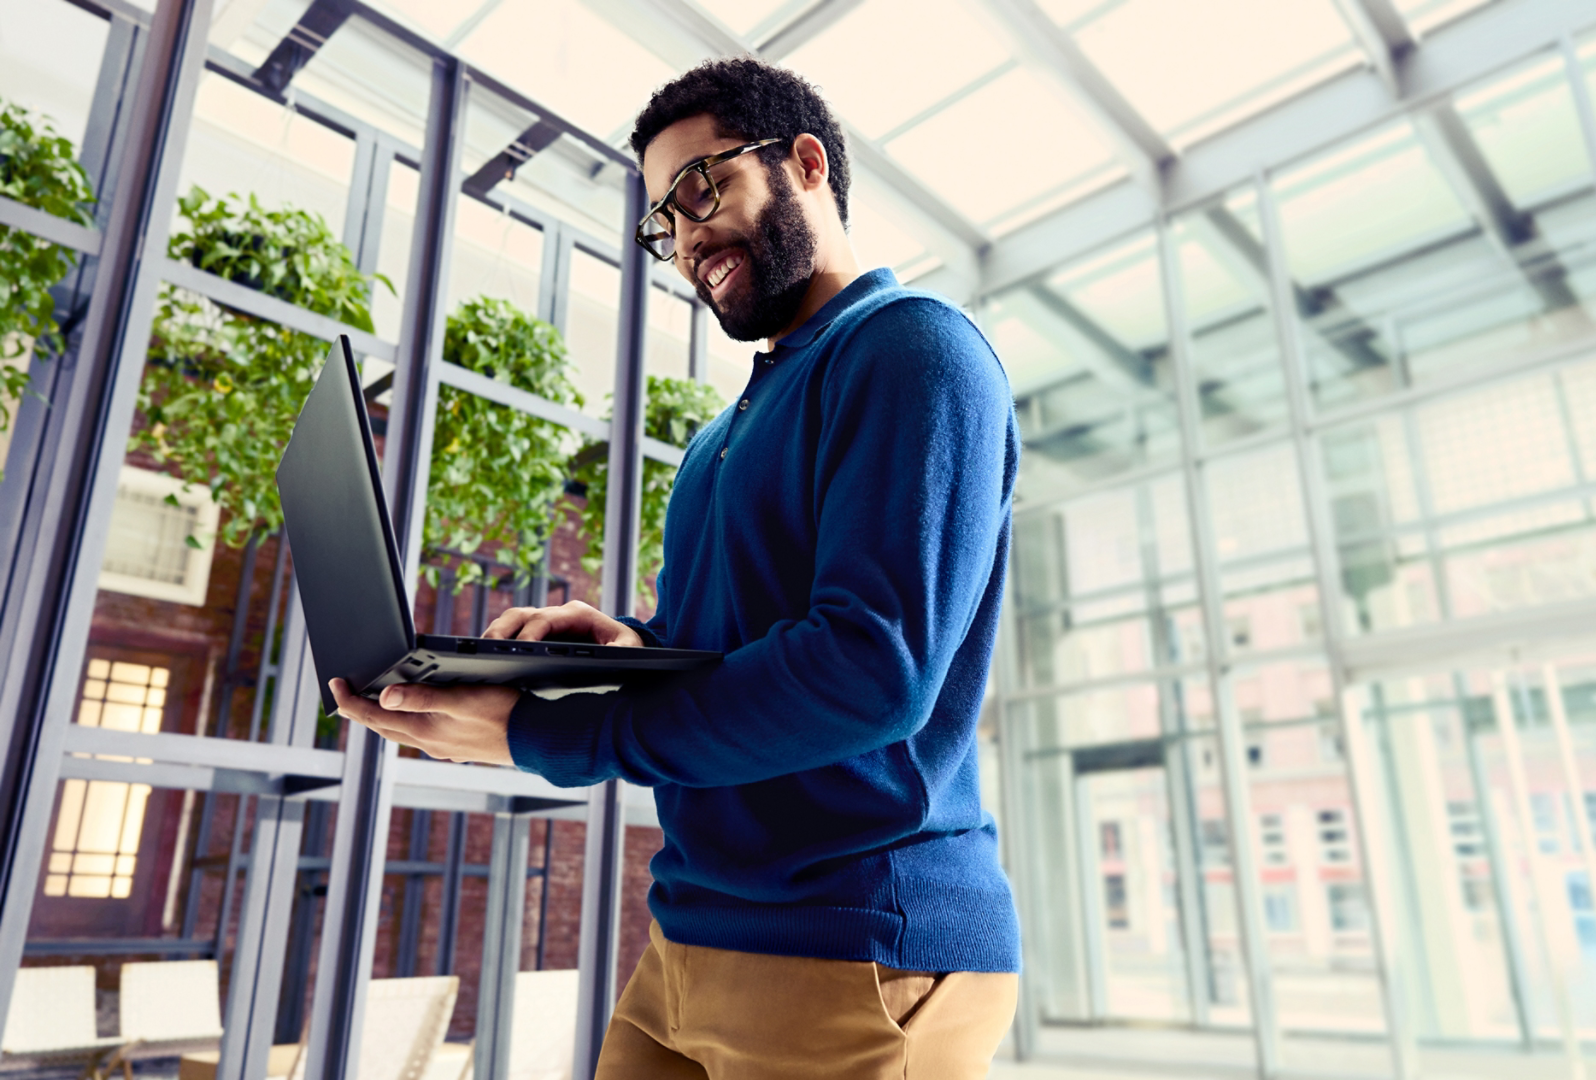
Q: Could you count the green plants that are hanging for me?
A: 4